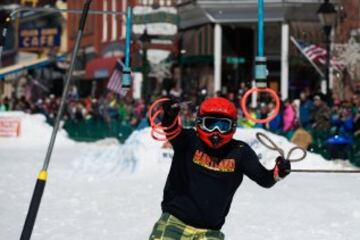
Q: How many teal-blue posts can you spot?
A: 2